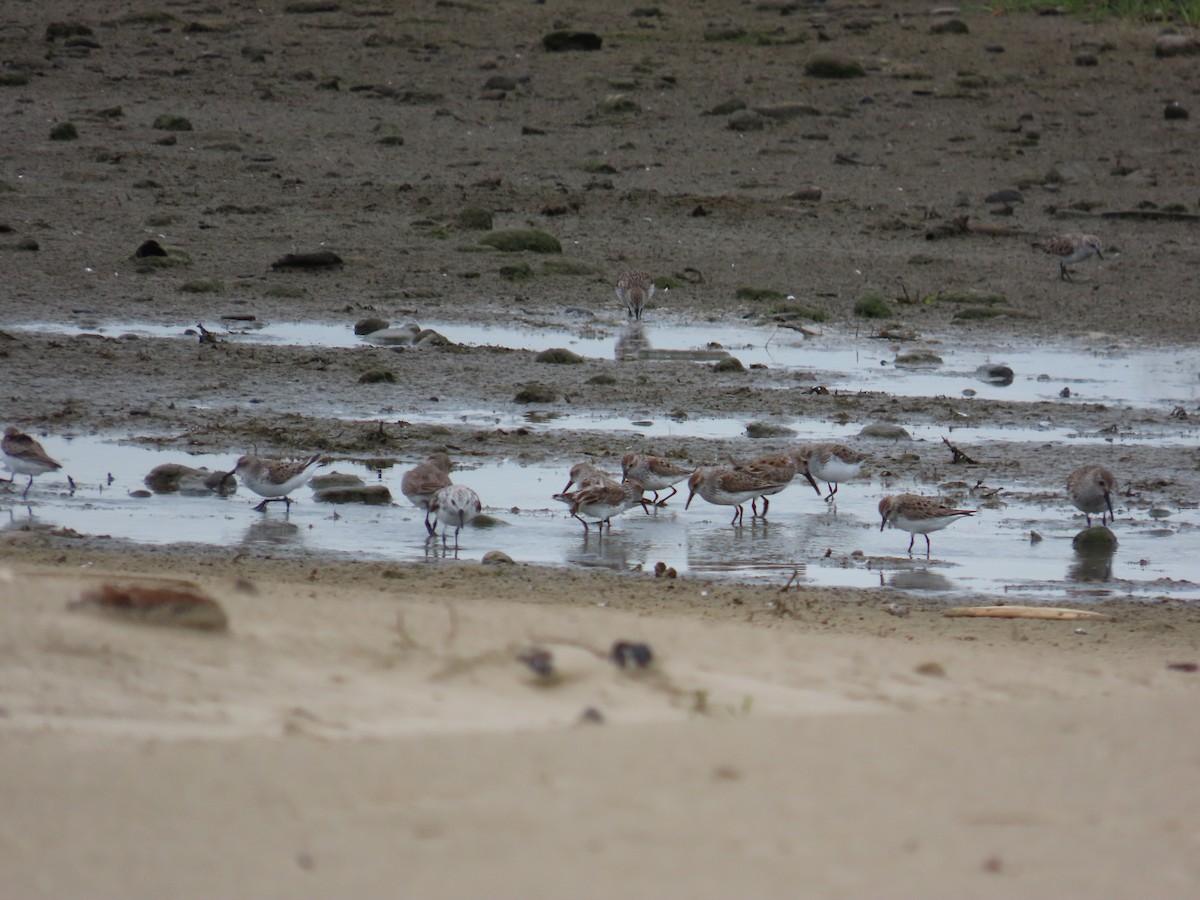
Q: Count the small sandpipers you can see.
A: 14